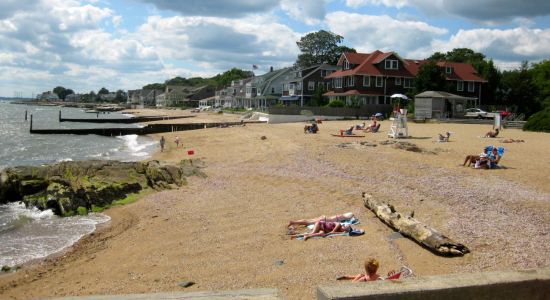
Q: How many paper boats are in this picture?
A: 0